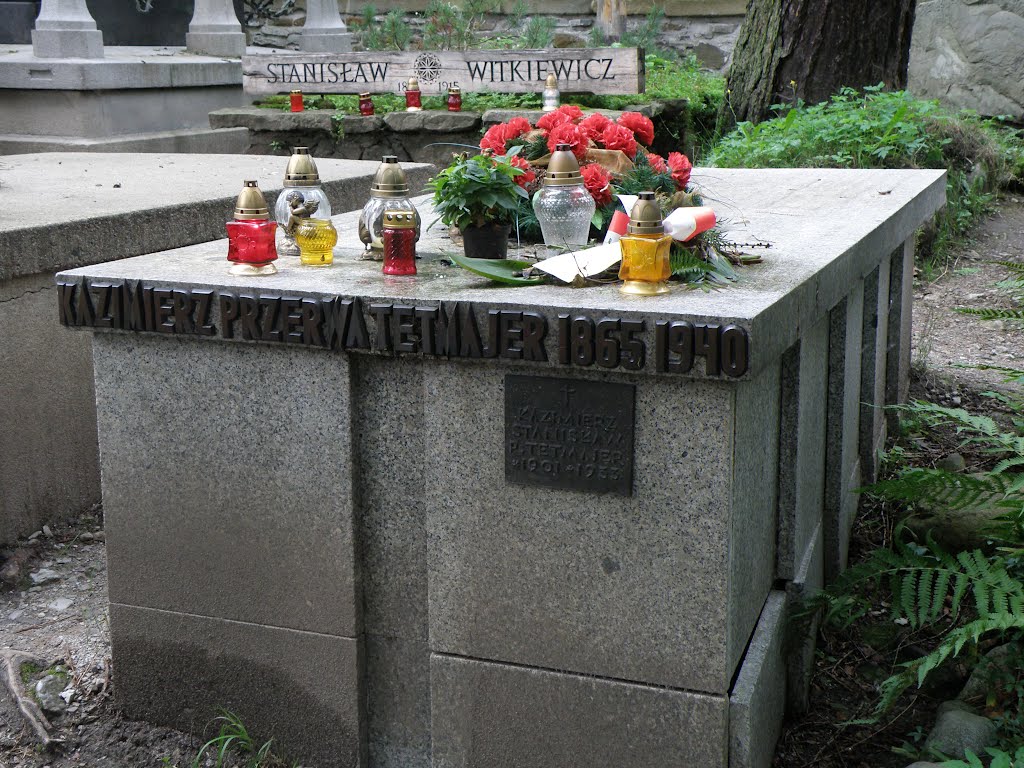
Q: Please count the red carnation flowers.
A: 12